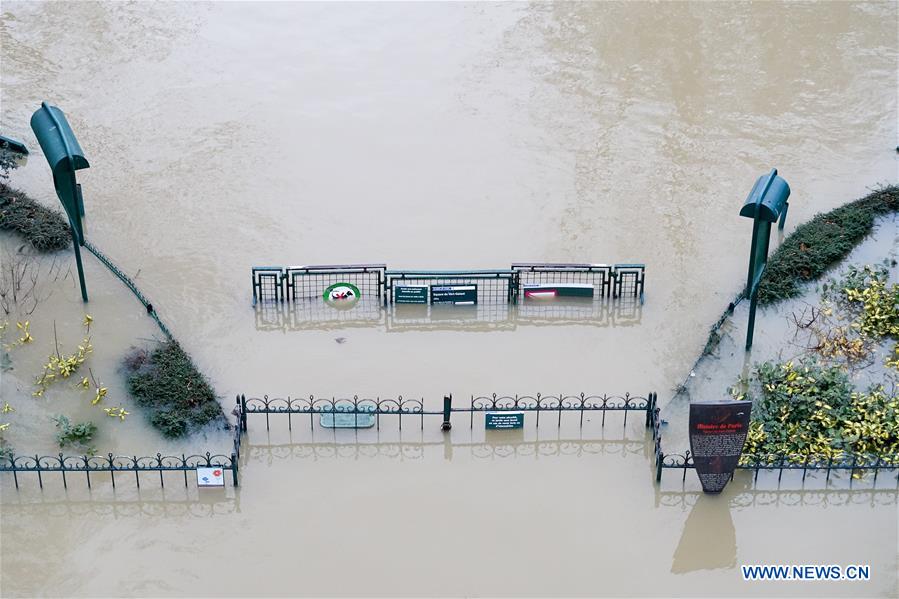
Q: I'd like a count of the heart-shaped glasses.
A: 0